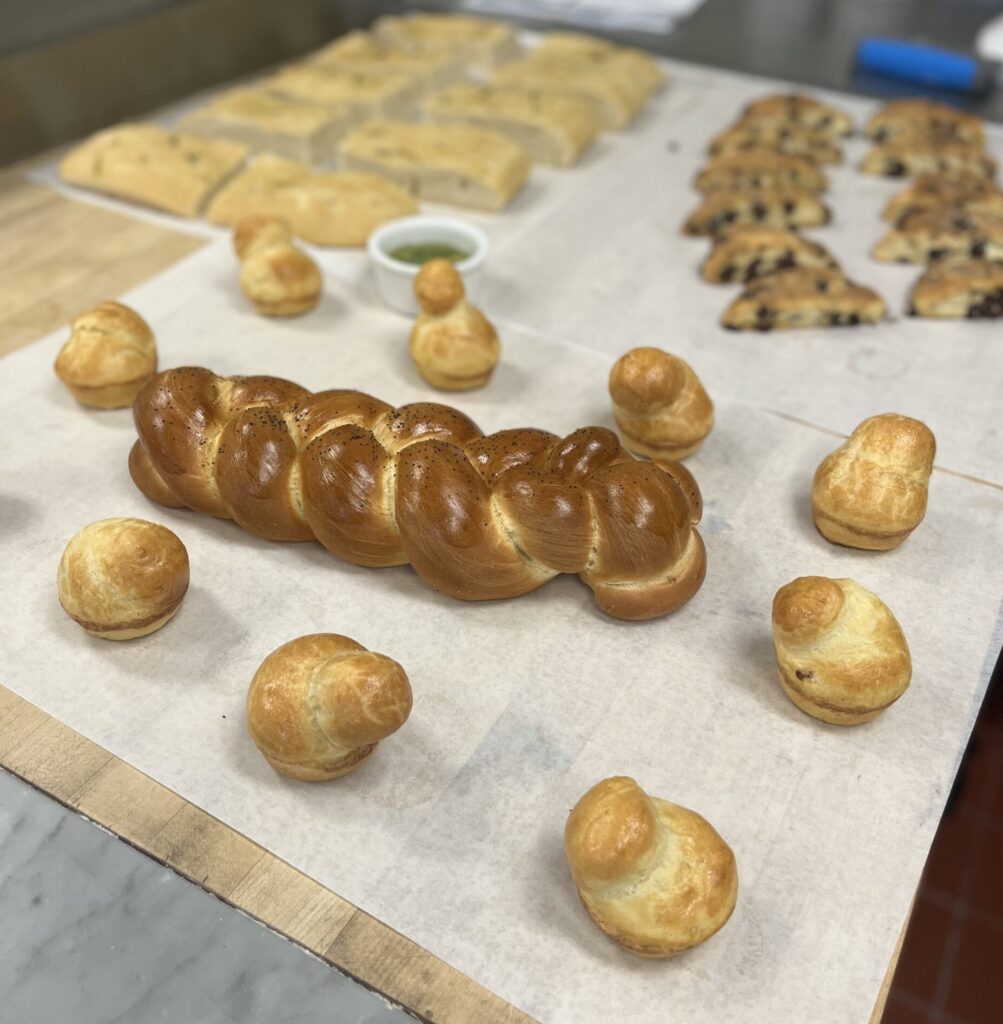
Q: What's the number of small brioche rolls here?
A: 9